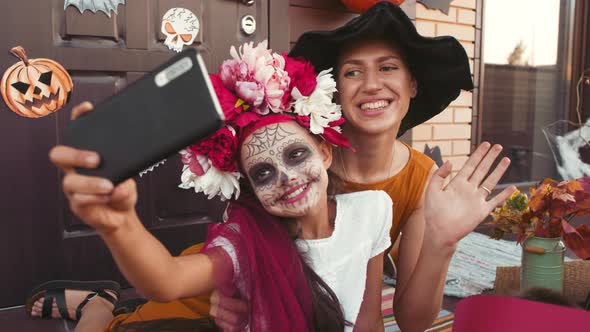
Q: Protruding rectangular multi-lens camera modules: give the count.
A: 1